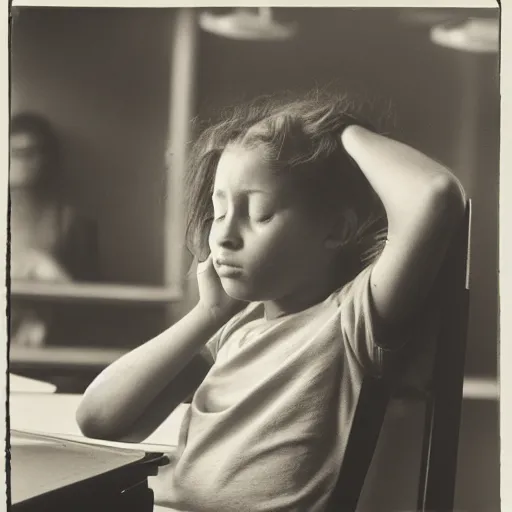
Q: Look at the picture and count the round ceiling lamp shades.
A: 2